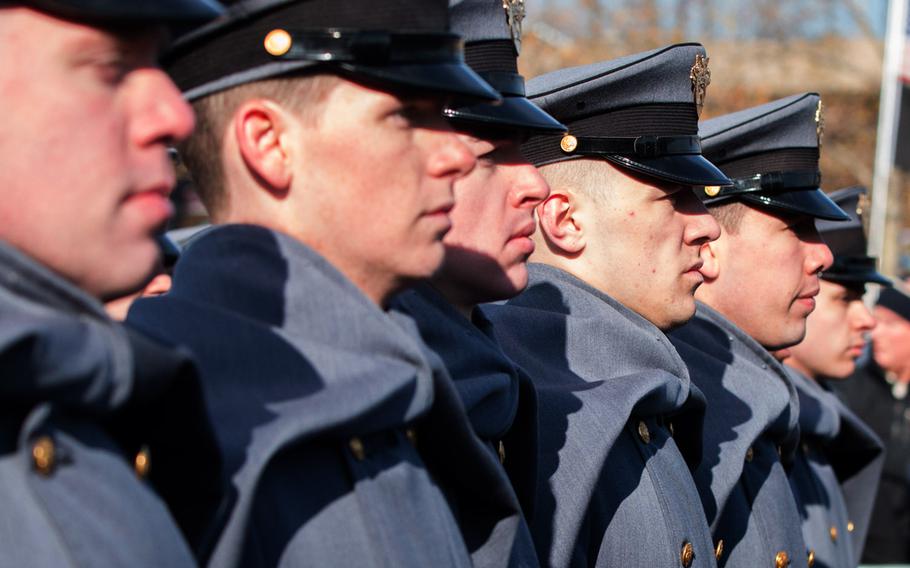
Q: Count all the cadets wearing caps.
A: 6